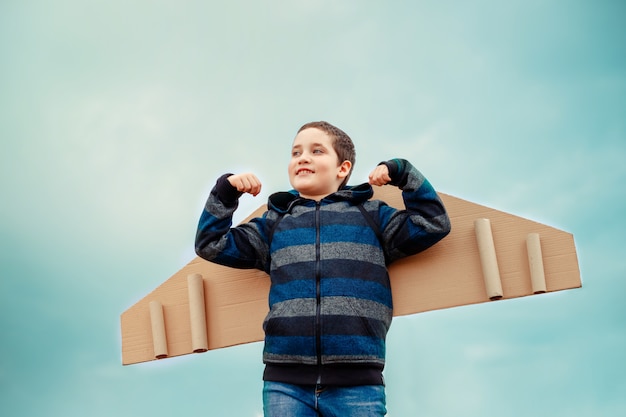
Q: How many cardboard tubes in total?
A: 4